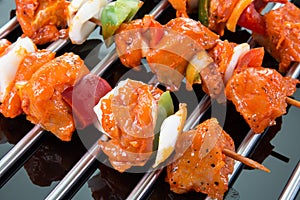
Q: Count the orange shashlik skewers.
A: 3